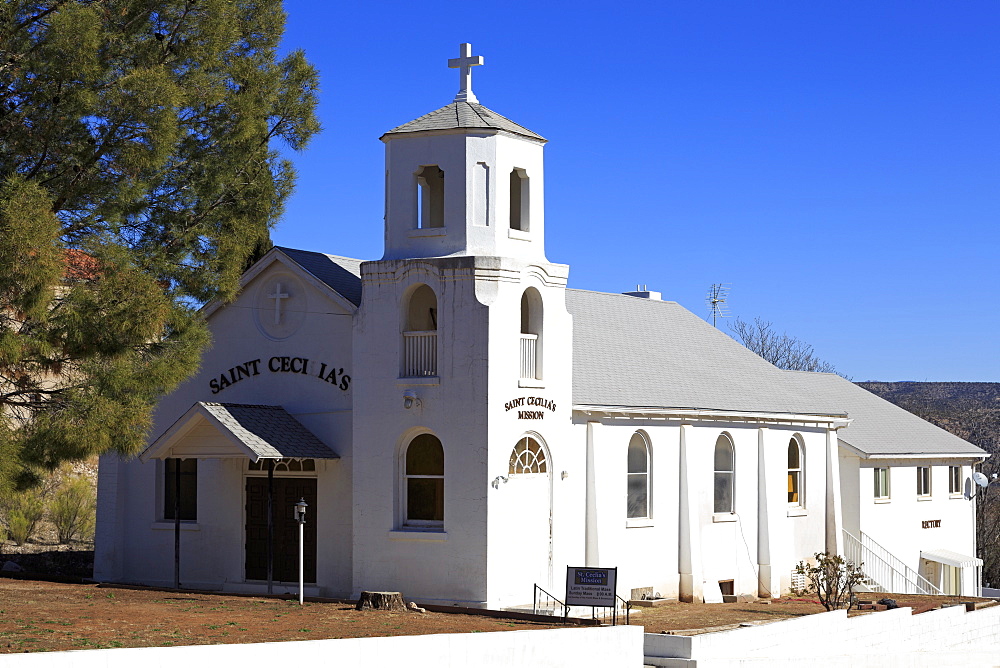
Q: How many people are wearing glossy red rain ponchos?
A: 0